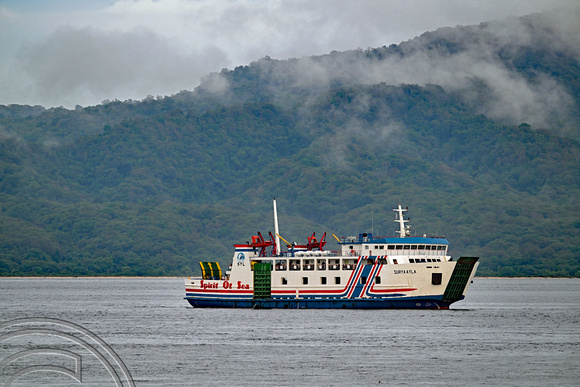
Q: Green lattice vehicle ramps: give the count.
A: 2